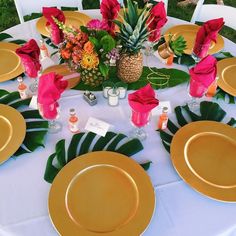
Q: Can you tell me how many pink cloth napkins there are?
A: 8